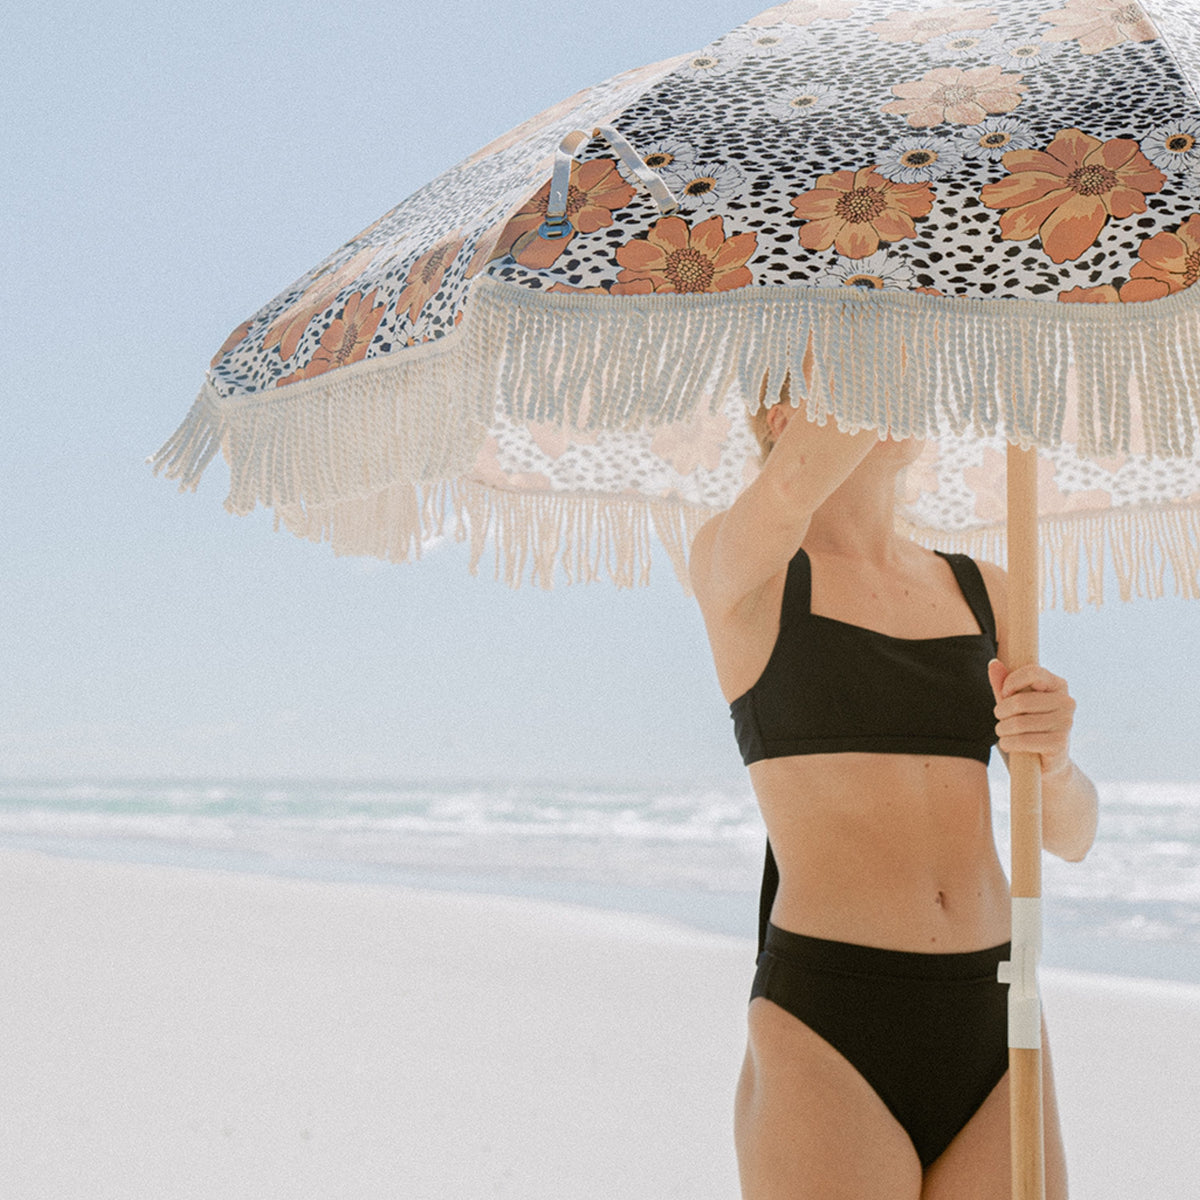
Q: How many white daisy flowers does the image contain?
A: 11